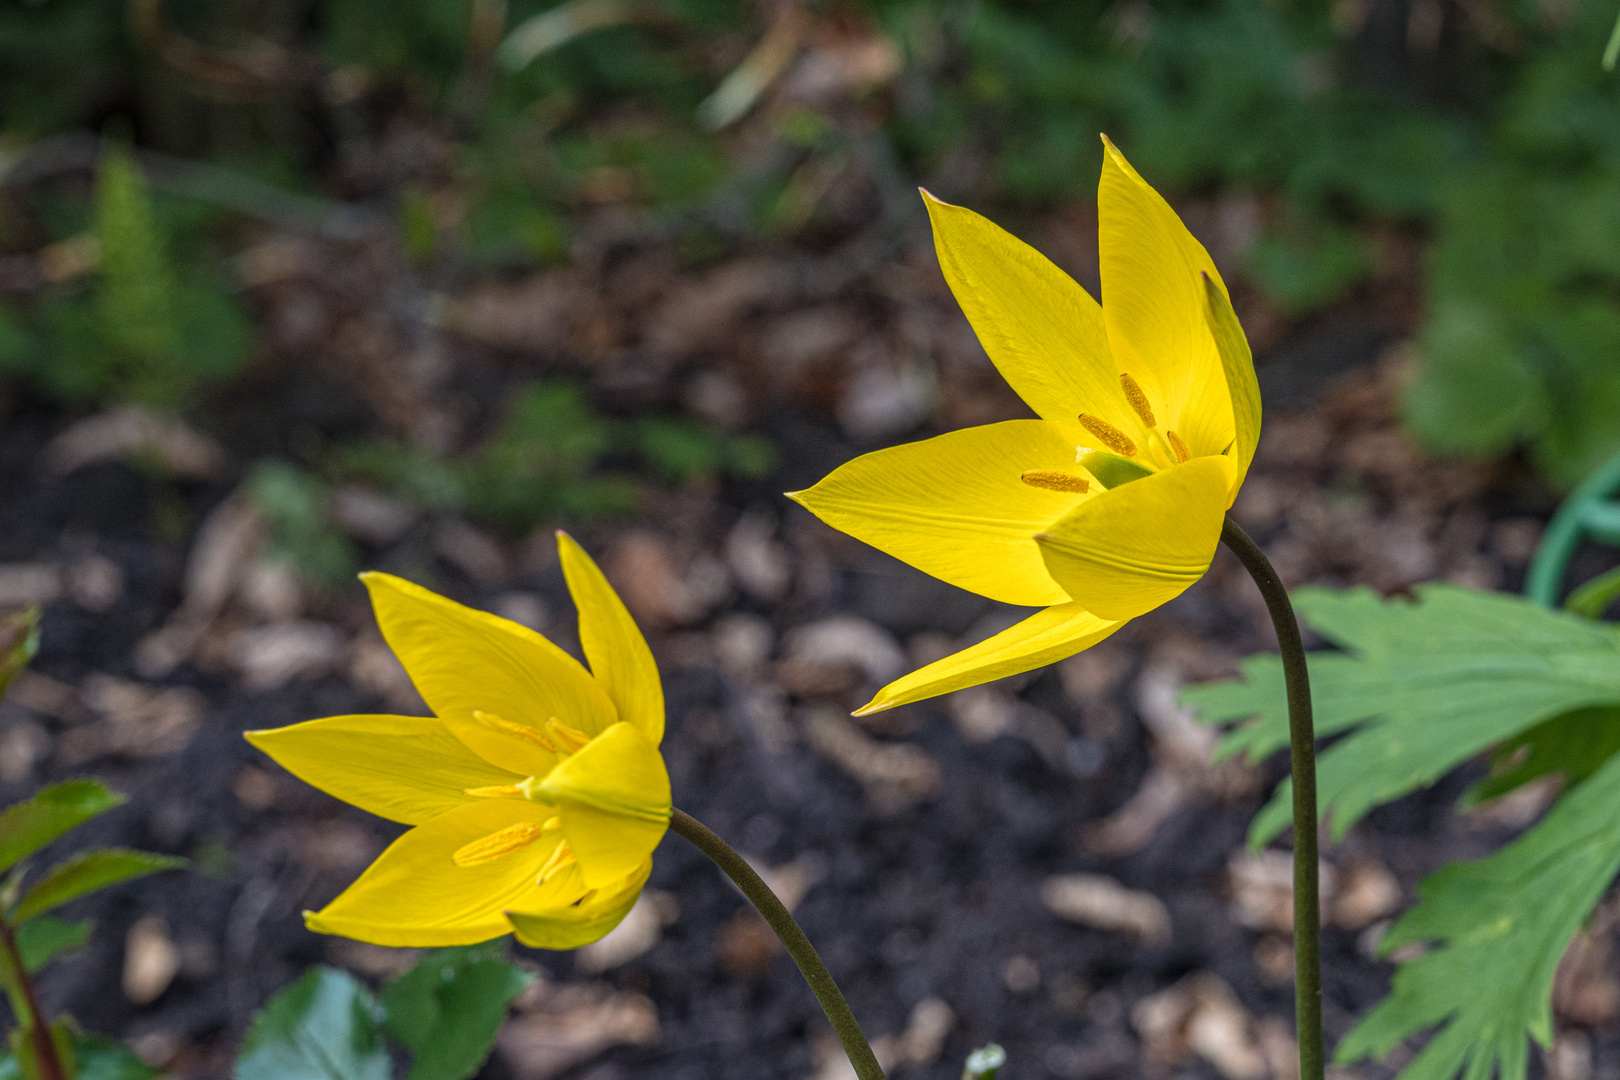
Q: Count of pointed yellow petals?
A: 12